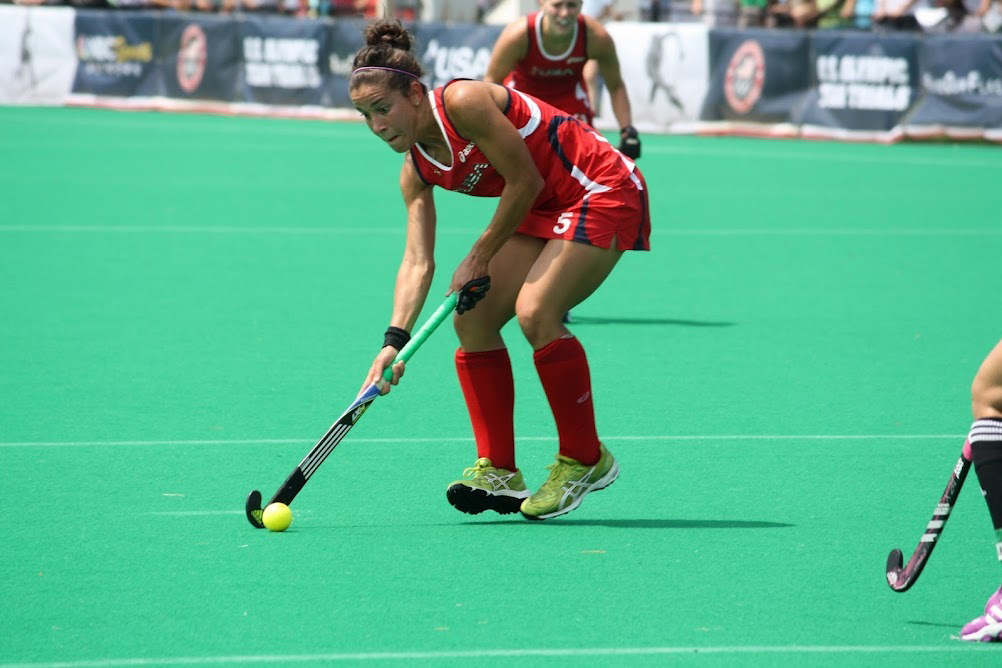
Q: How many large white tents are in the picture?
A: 0